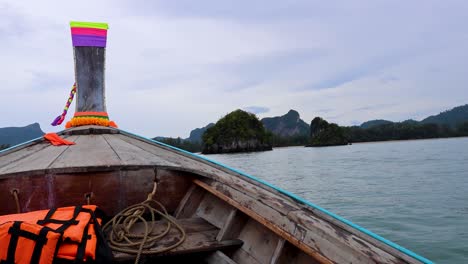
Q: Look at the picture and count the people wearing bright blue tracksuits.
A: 0